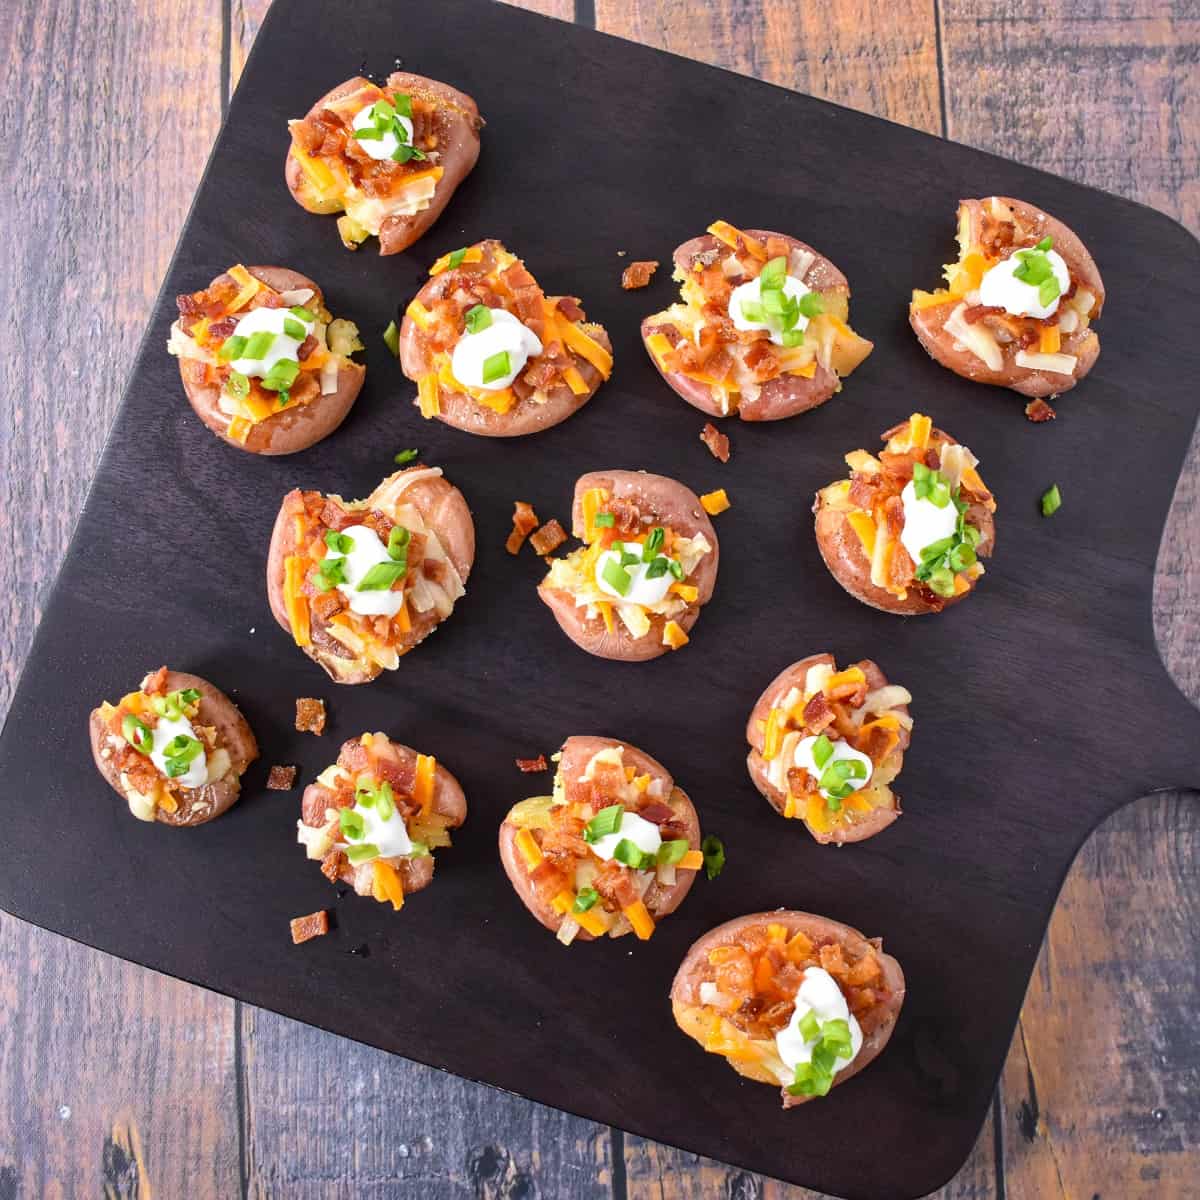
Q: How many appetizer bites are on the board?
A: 13